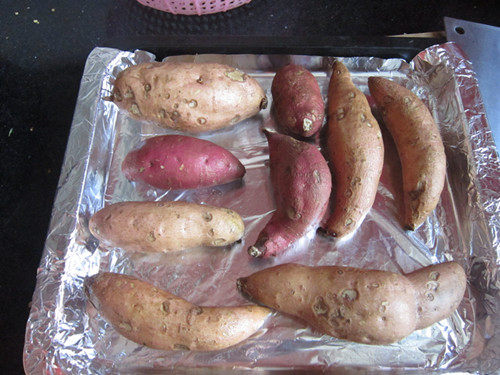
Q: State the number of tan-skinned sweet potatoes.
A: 6